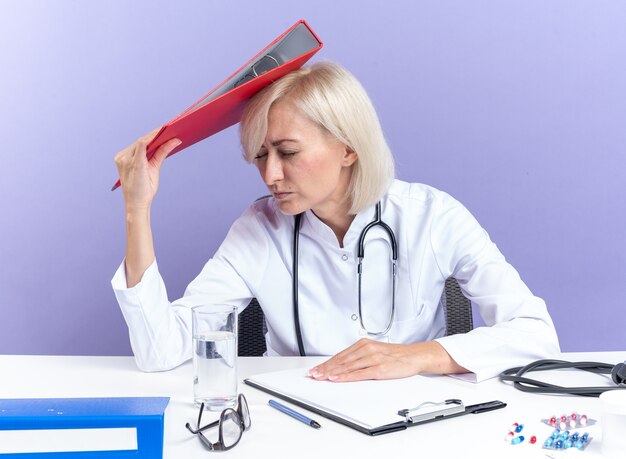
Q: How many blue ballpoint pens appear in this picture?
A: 1